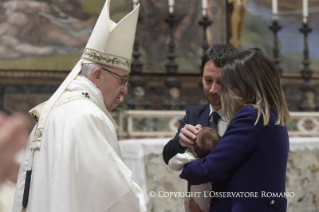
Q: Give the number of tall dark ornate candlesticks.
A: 5